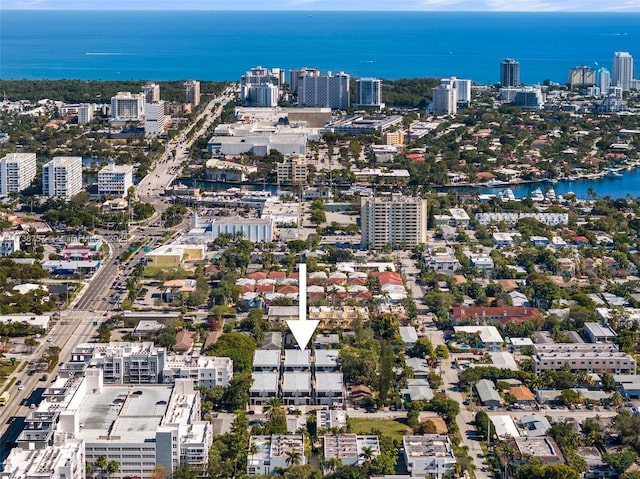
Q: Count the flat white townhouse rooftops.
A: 6